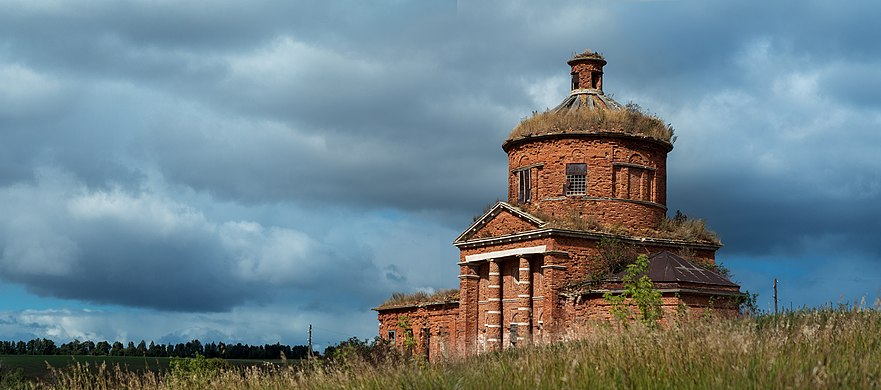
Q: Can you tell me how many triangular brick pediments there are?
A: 1